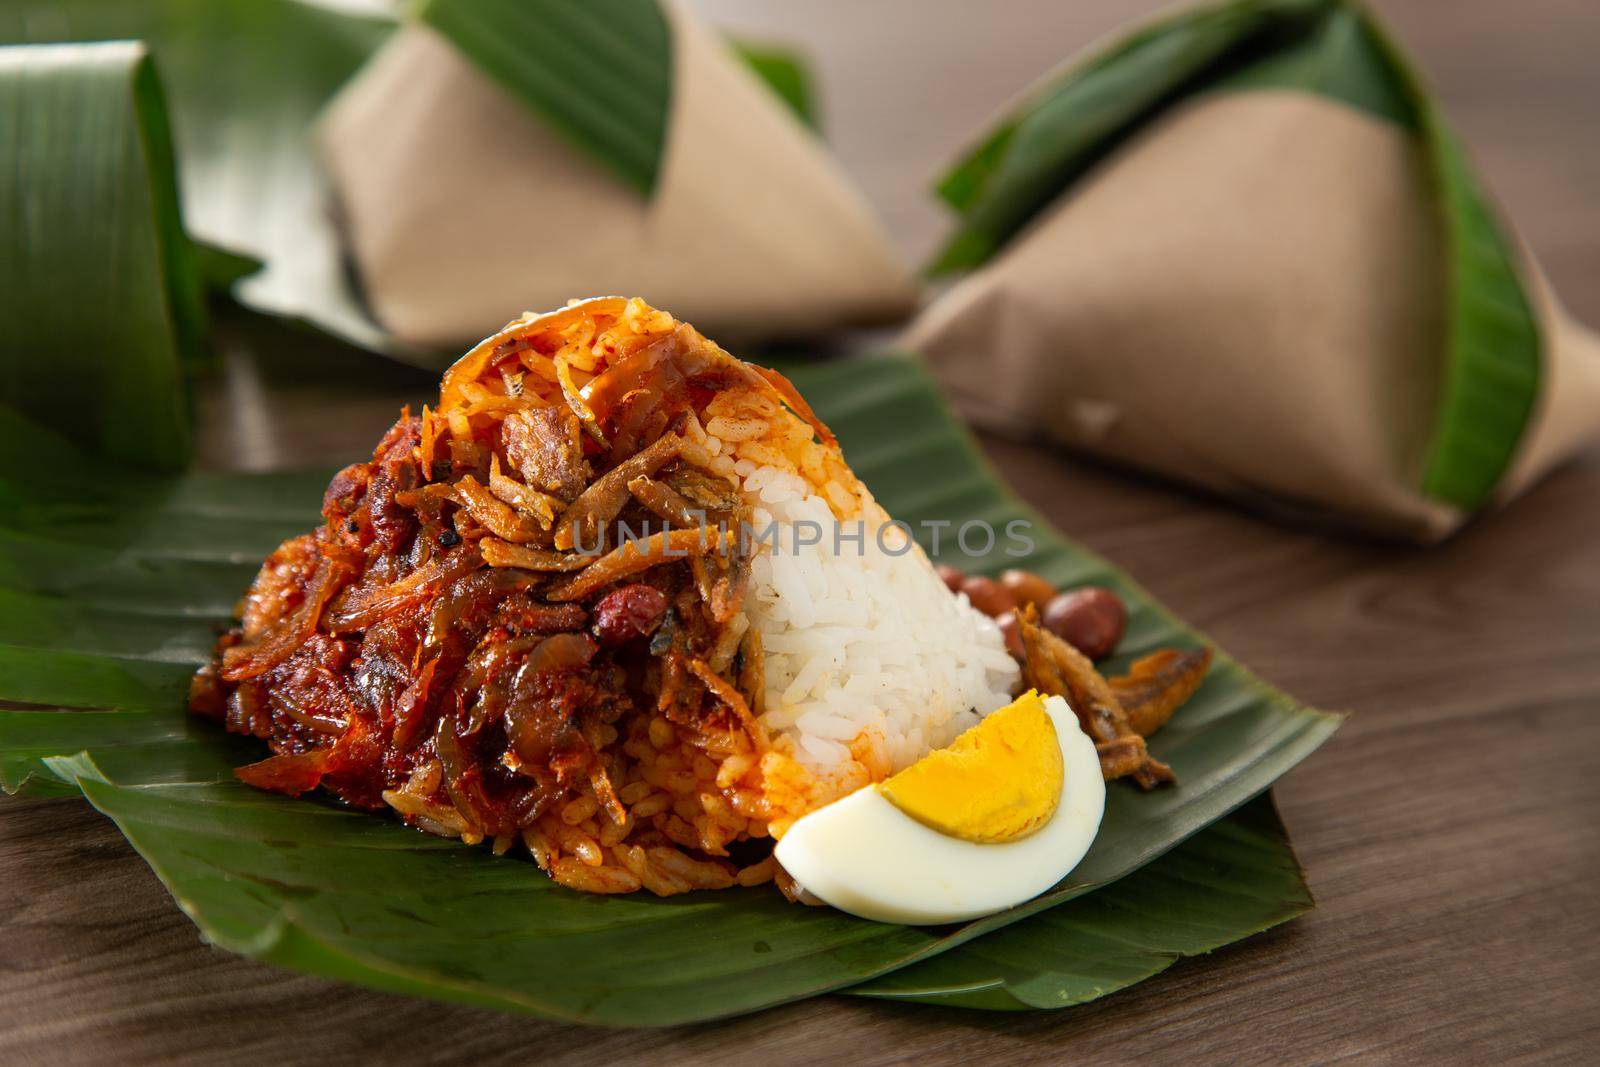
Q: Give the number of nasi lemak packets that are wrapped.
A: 2